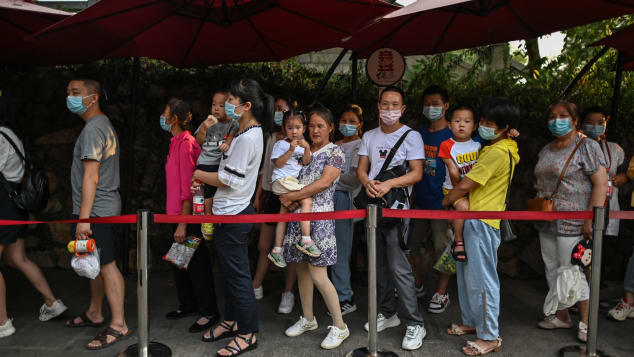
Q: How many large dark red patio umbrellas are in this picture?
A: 4